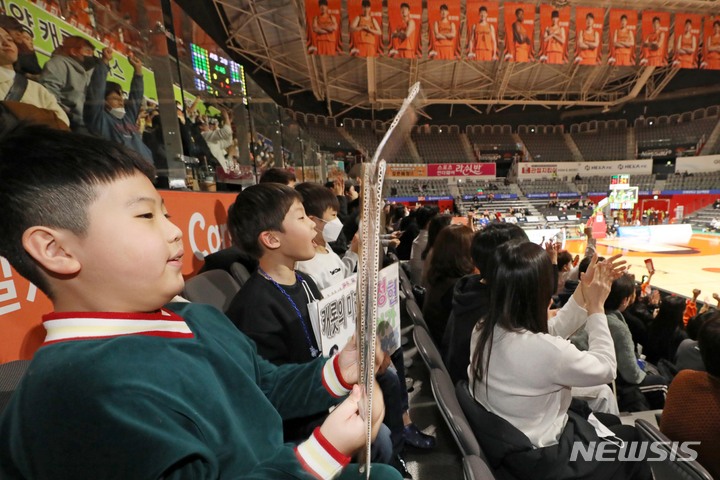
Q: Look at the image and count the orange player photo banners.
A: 12